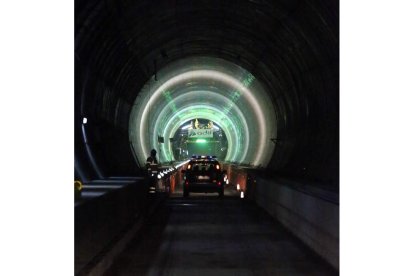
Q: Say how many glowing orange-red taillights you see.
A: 2